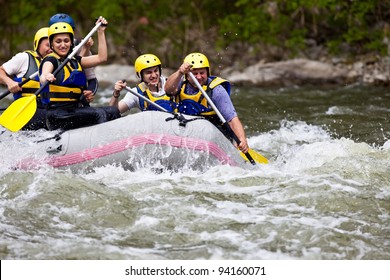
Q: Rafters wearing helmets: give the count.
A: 5